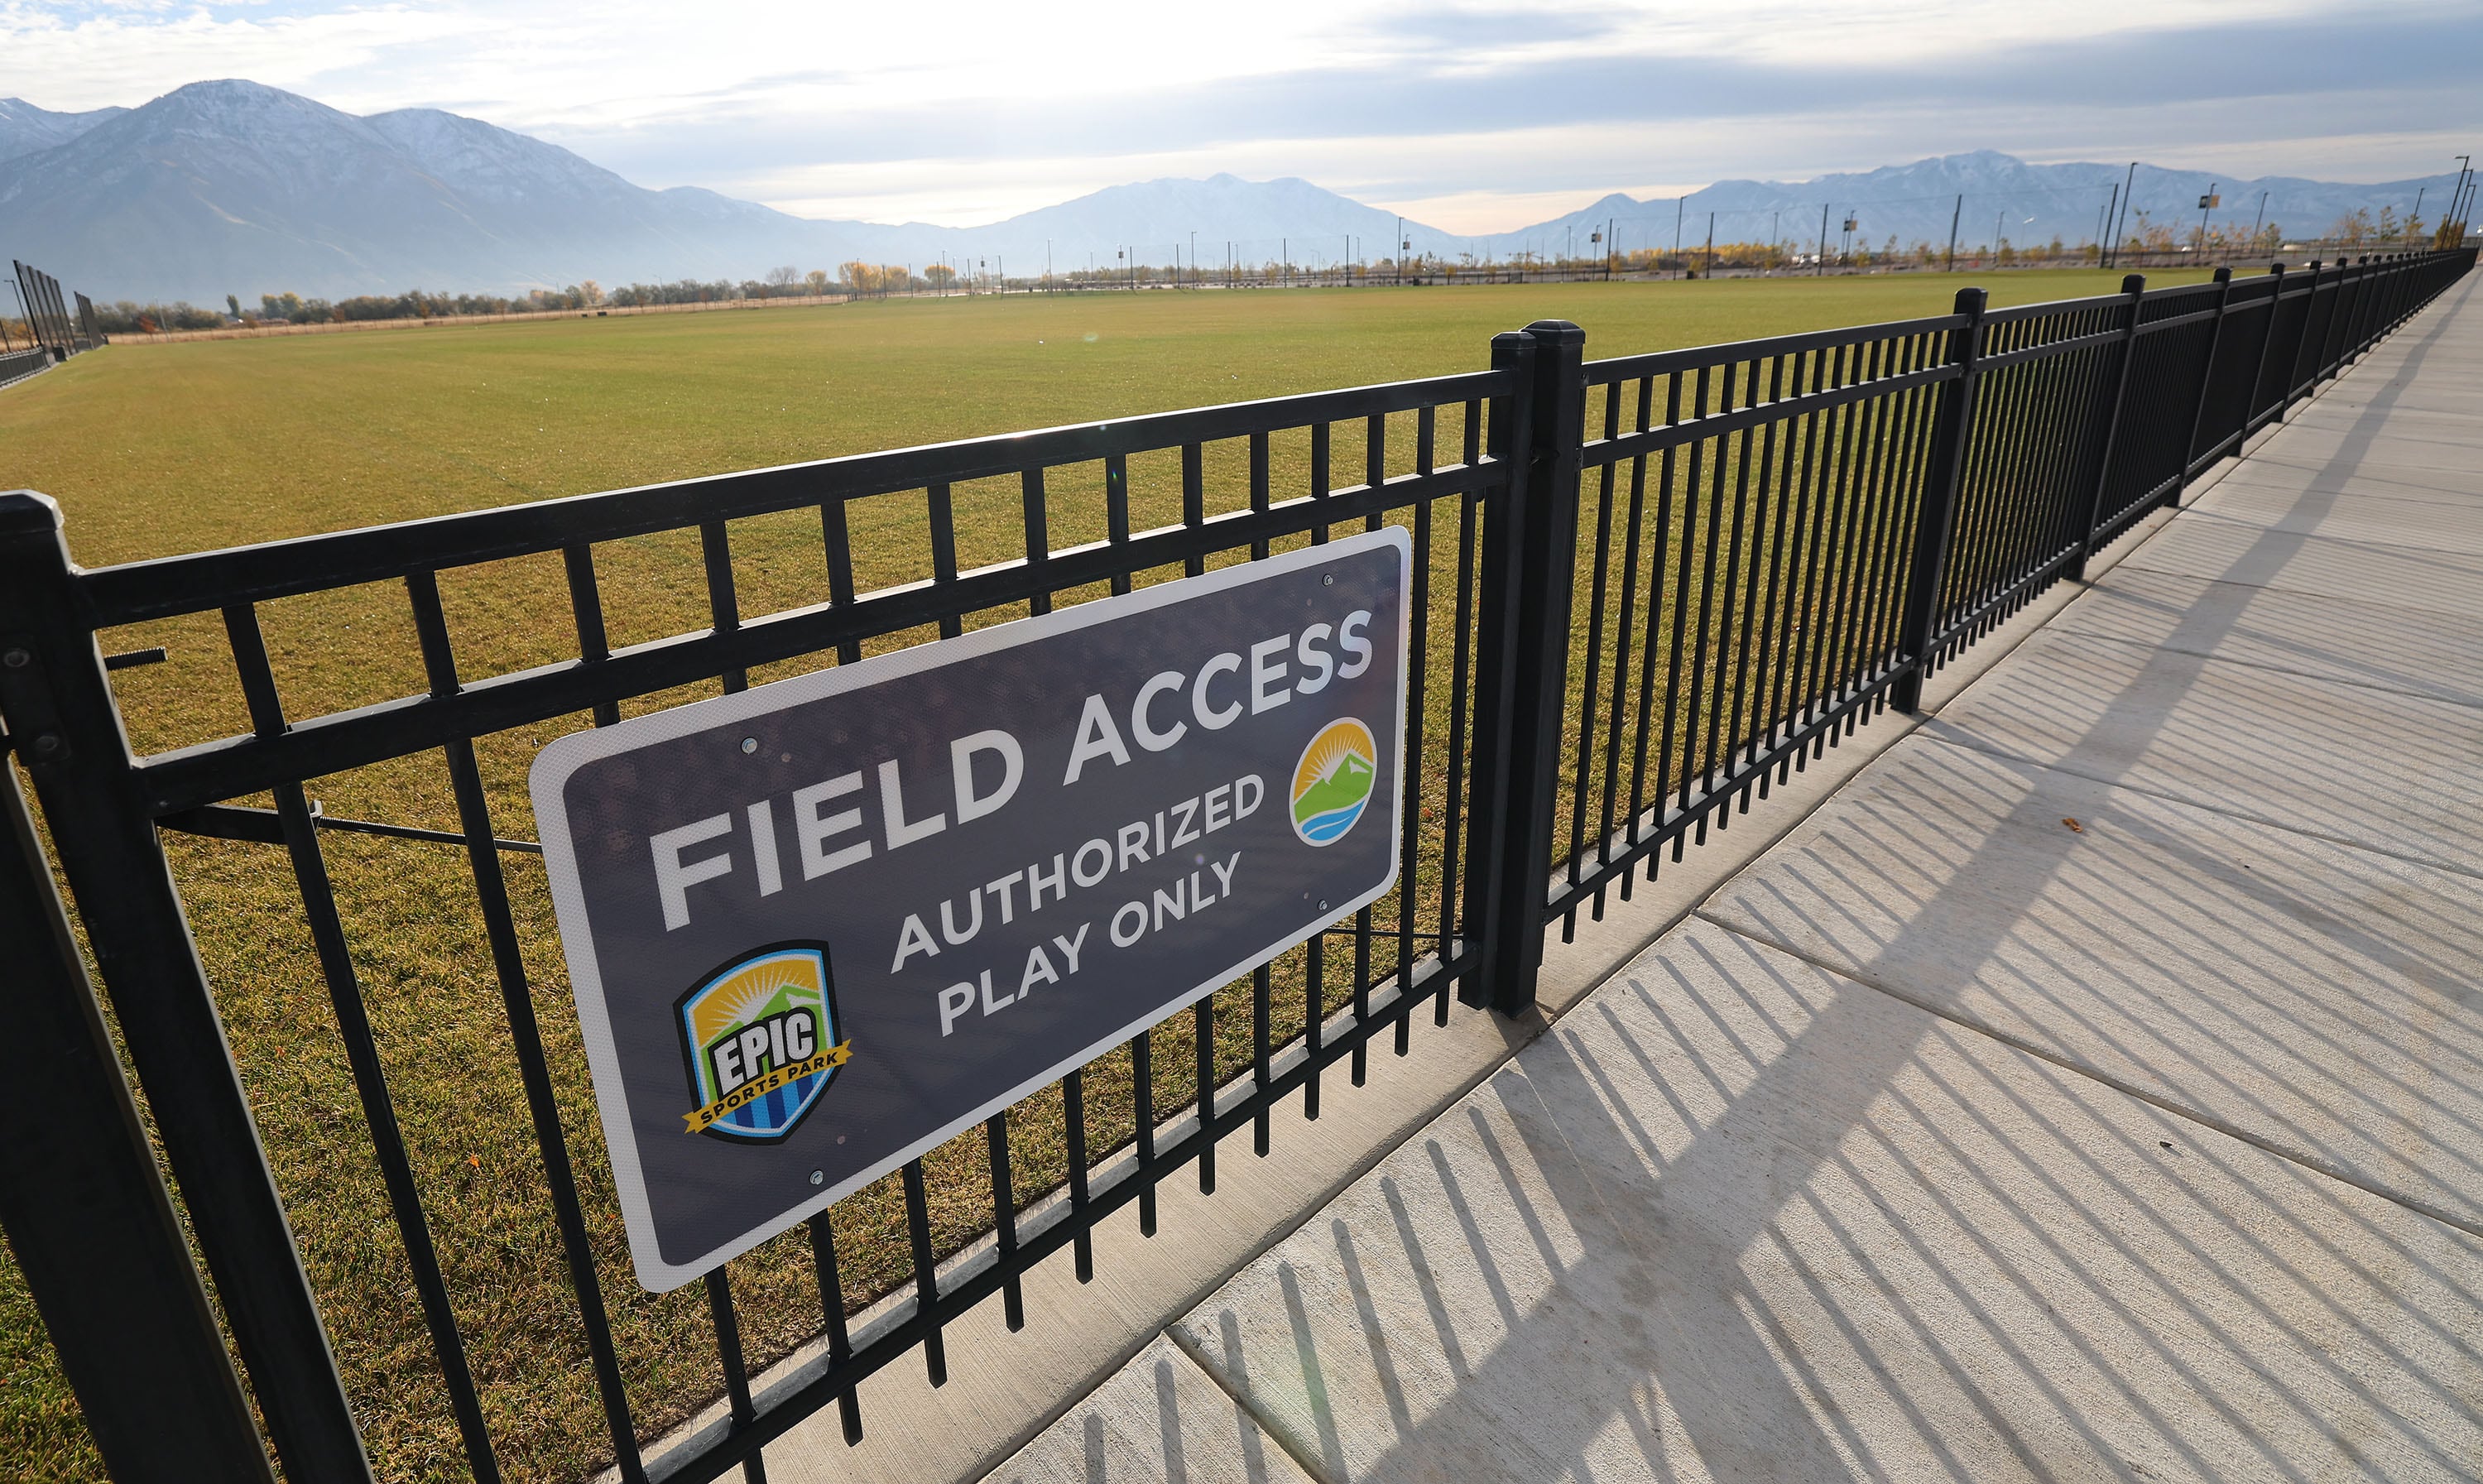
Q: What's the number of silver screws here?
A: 4